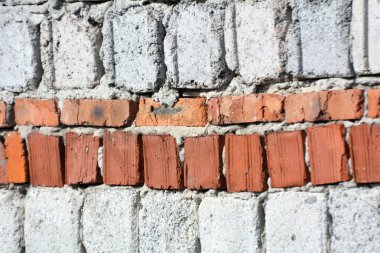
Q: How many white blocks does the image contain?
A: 14